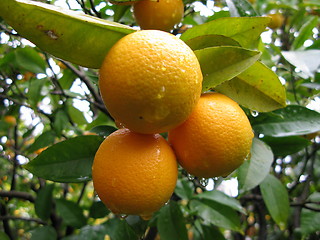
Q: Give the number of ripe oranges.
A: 4